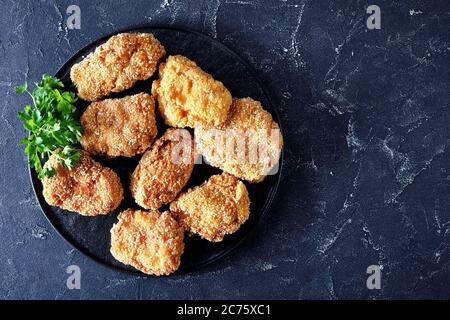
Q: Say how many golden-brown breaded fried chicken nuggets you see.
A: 8